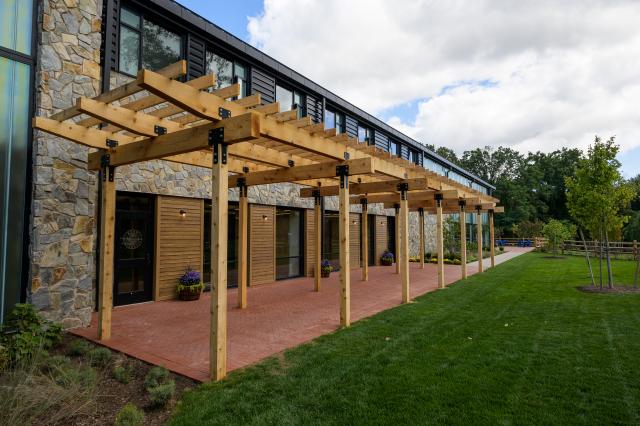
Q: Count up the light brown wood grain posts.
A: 13